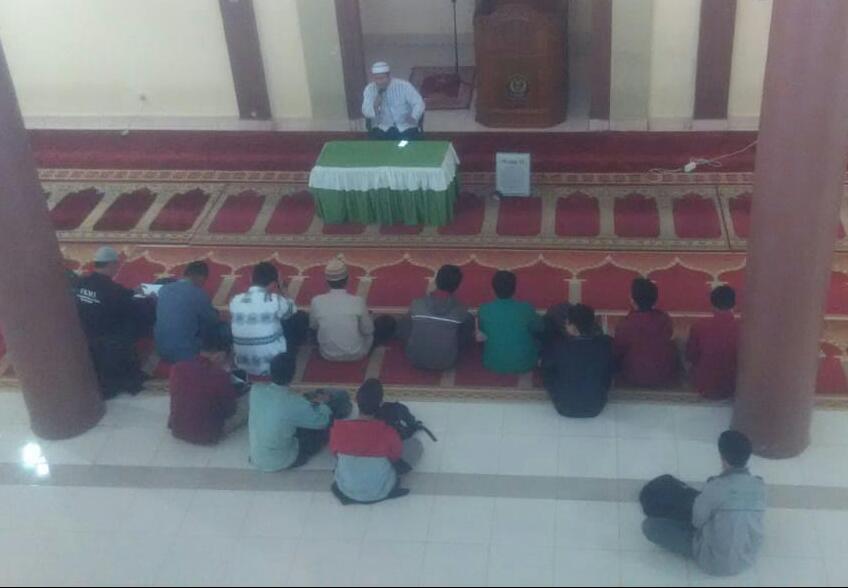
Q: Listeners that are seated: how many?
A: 13